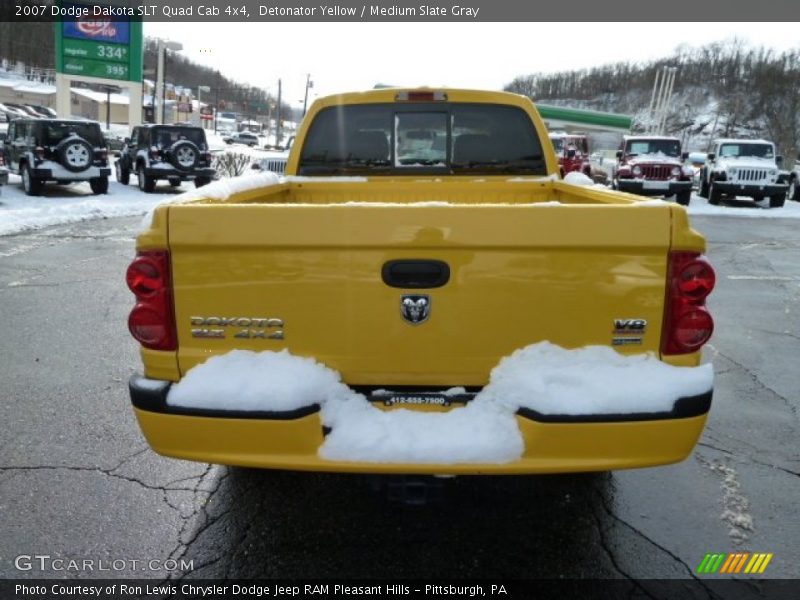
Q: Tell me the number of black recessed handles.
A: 1